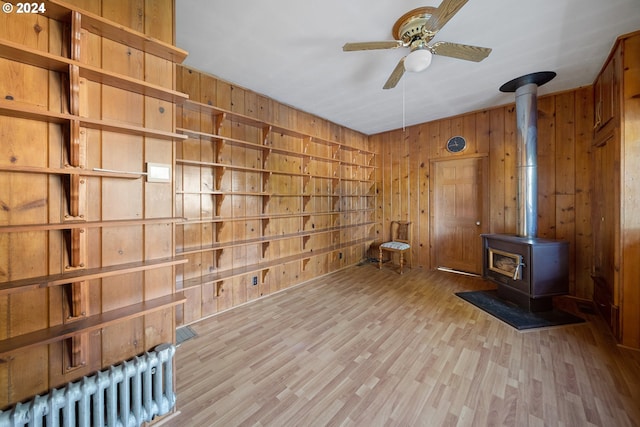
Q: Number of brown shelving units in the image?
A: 2